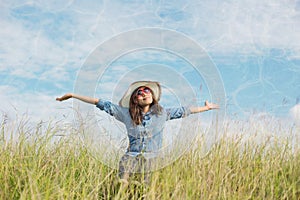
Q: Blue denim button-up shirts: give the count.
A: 1